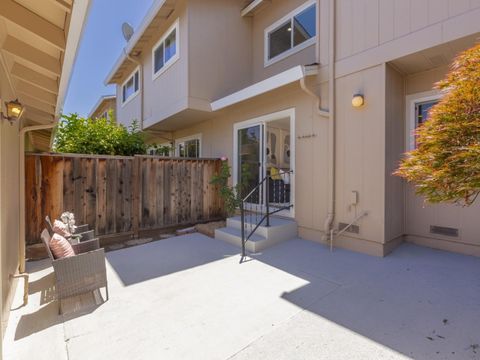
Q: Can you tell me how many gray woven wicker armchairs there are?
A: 2